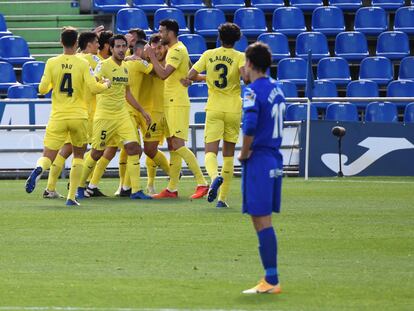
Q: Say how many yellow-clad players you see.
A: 9